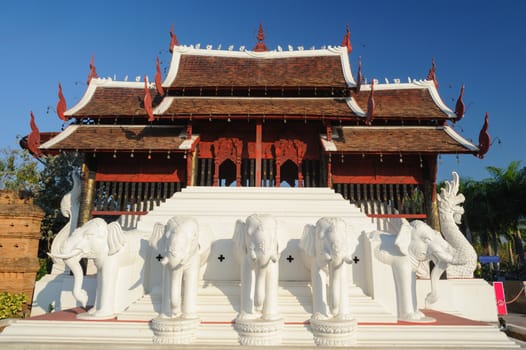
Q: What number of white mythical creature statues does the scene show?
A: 2